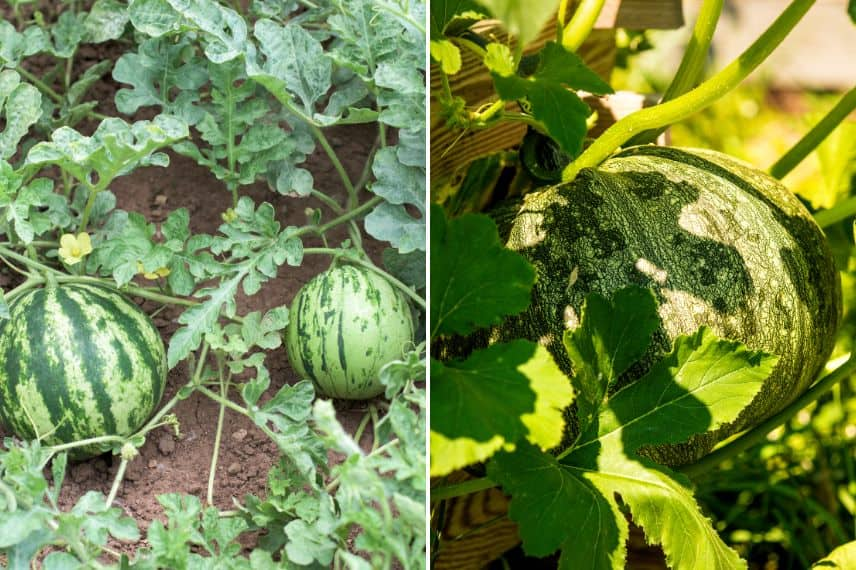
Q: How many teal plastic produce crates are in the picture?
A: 0